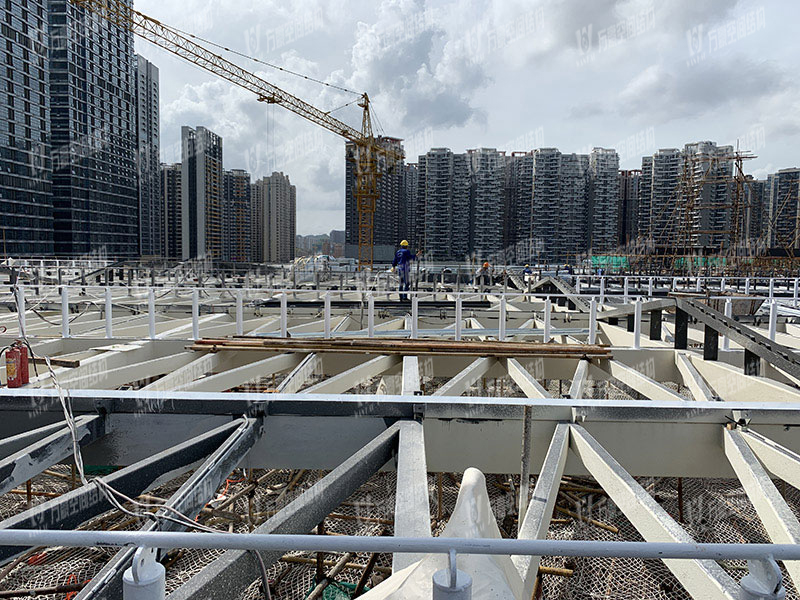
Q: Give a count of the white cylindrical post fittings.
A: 3